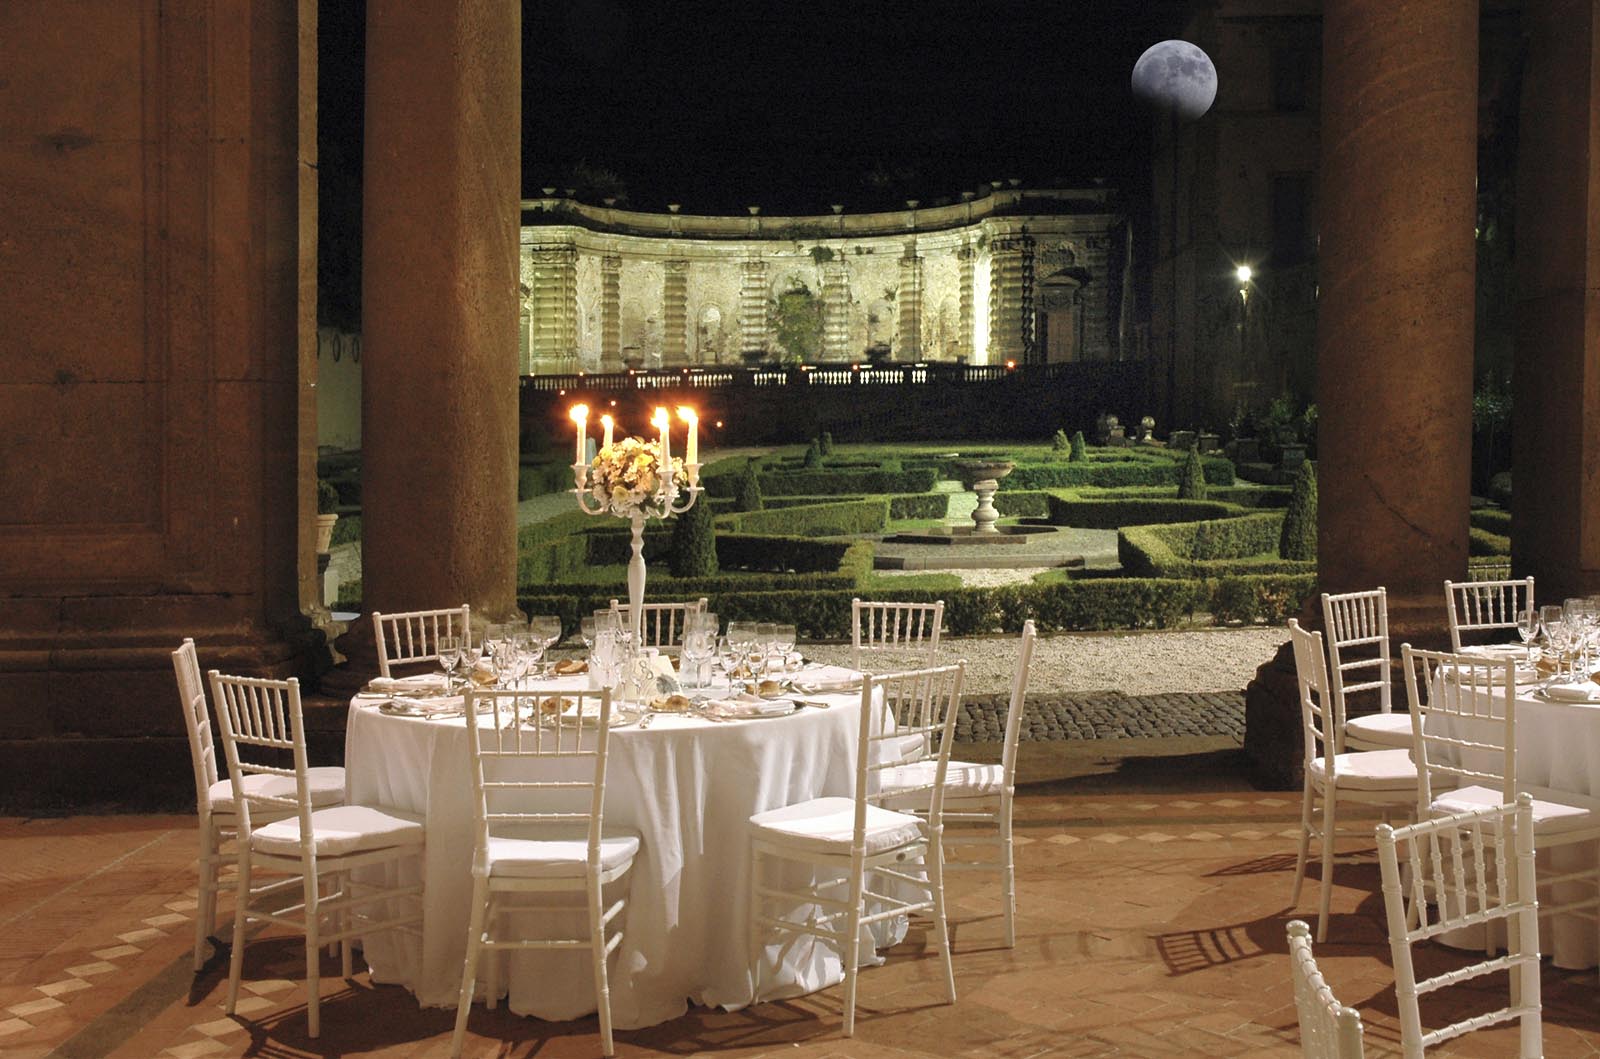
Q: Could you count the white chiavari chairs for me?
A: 14